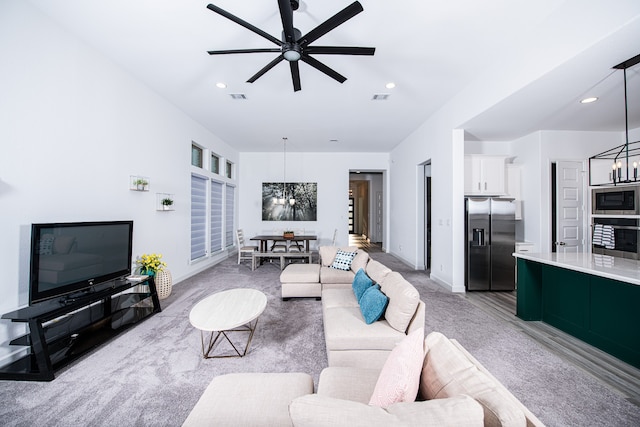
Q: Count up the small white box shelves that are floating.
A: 2